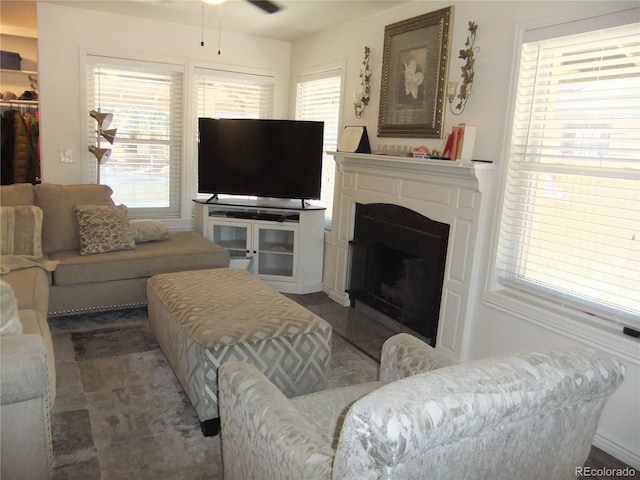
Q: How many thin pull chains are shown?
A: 2